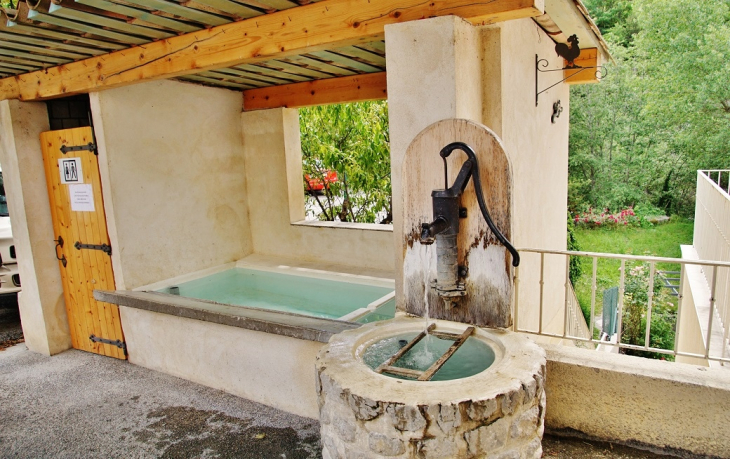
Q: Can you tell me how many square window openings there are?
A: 1